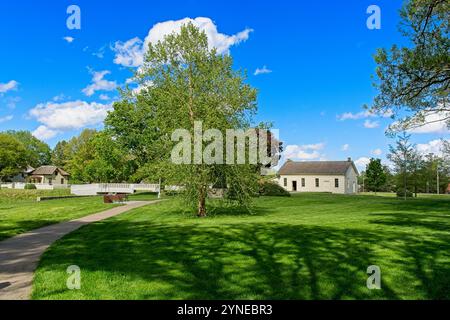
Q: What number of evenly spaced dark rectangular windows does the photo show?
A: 4